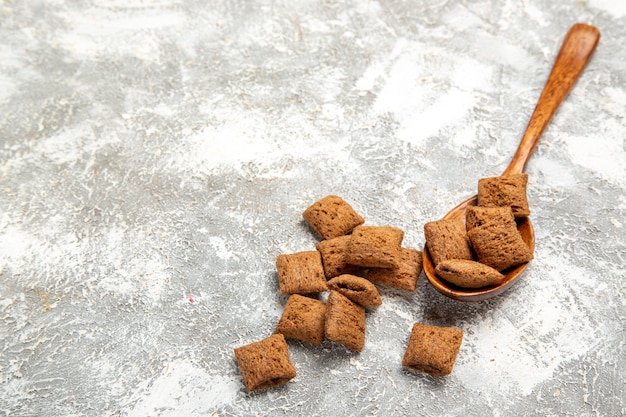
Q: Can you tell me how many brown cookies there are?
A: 15